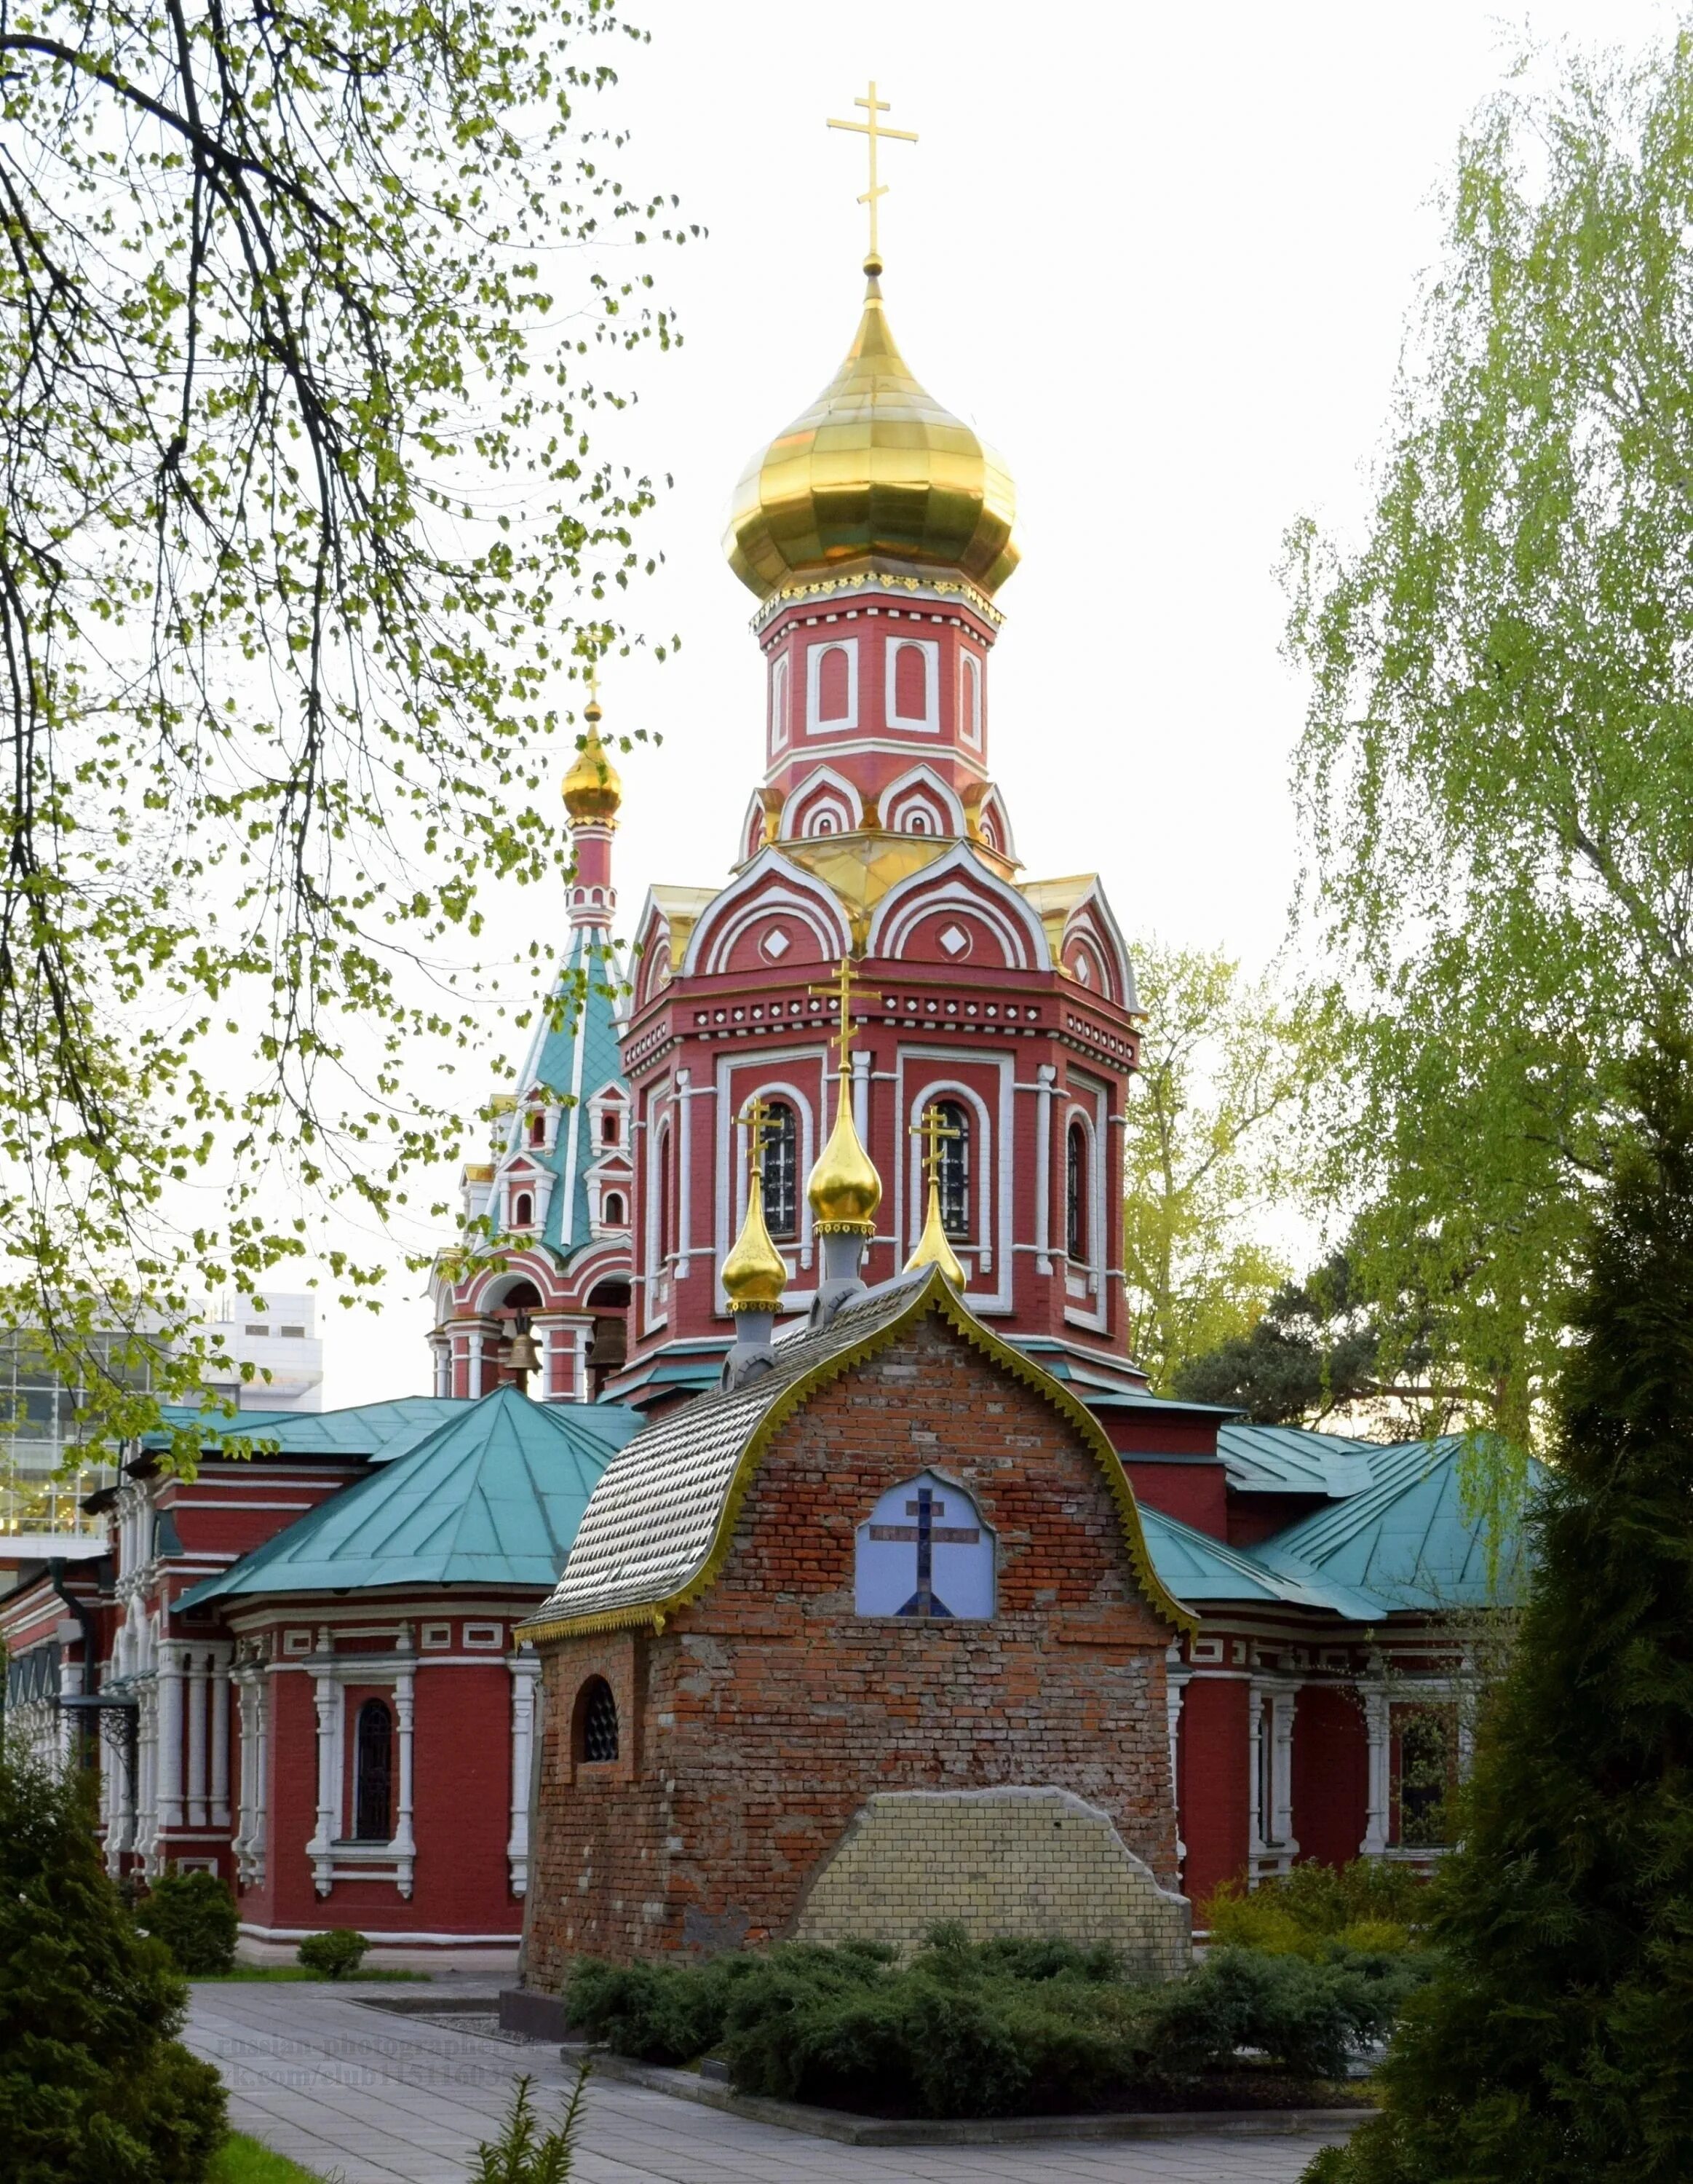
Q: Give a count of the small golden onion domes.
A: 4